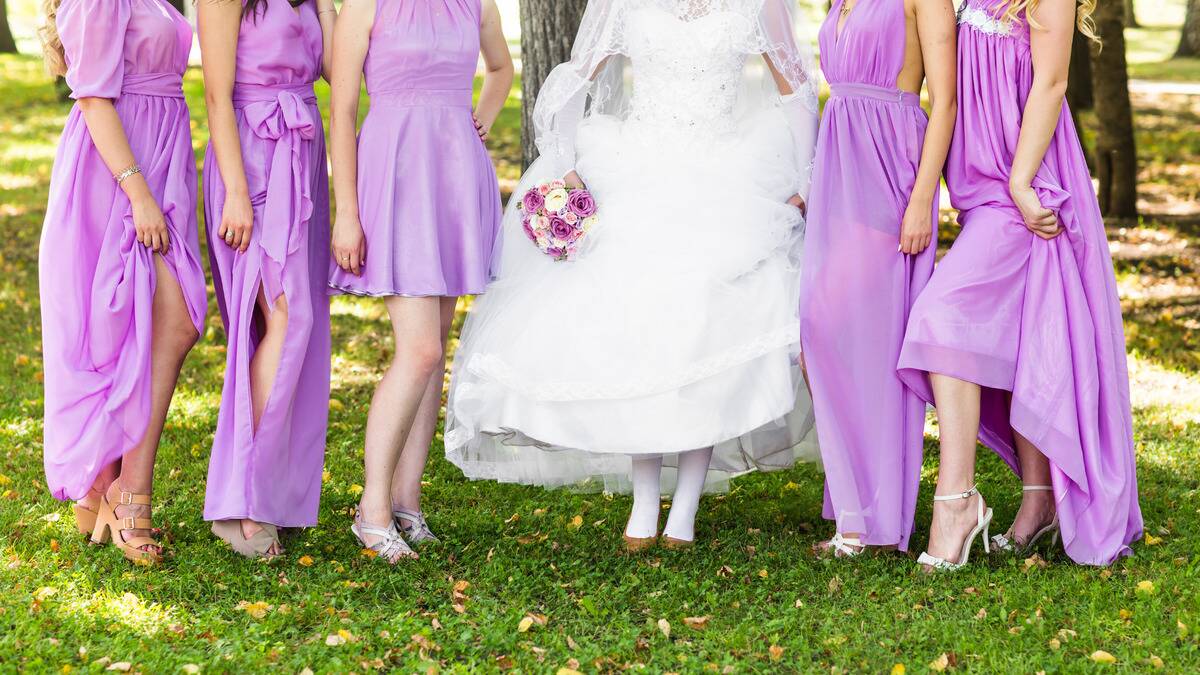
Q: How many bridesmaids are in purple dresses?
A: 5